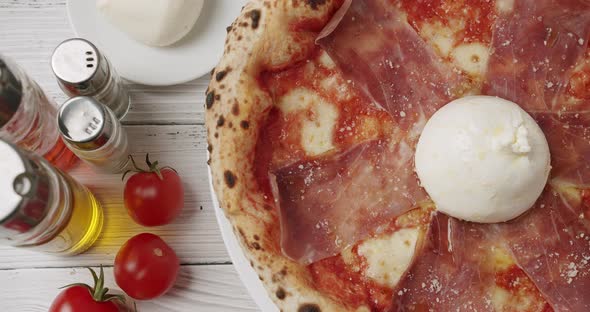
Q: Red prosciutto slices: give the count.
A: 6